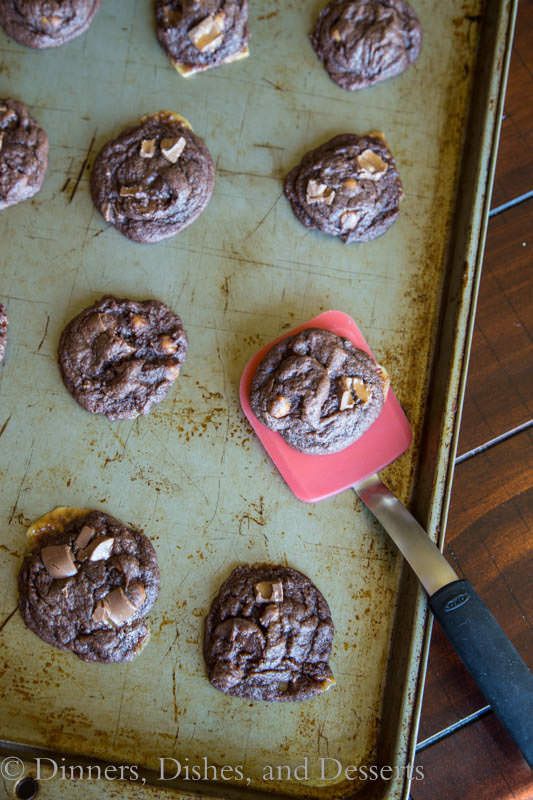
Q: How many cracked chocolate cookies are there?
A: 11